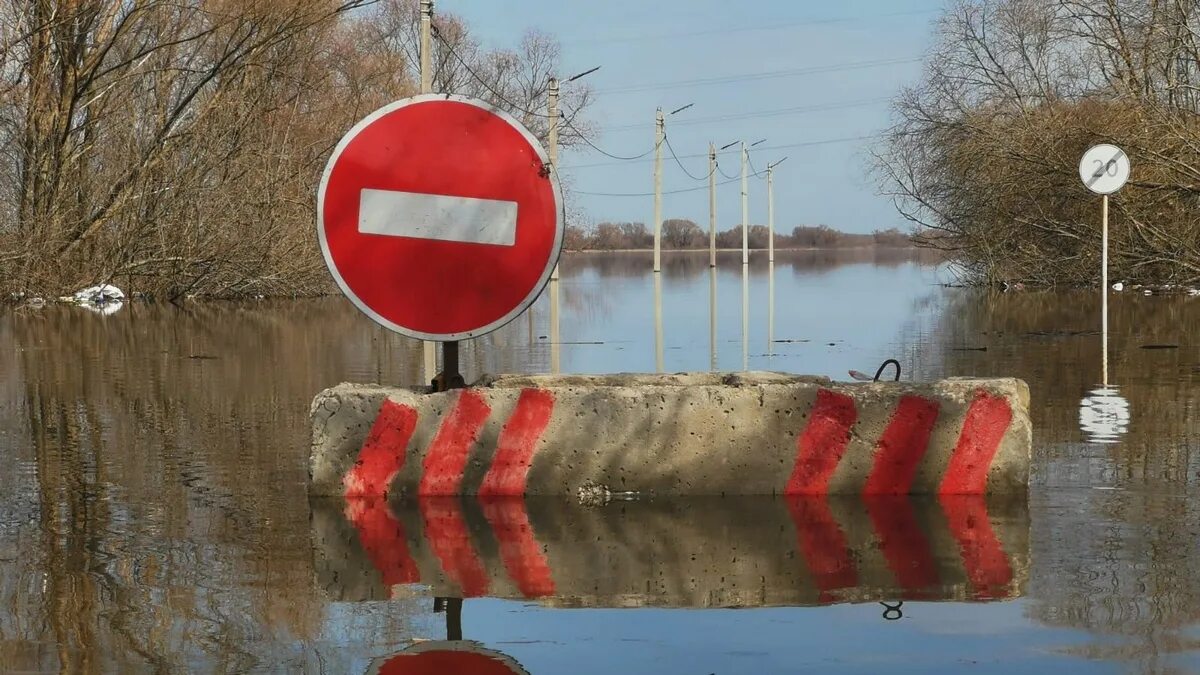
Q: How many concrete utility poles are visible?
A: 6